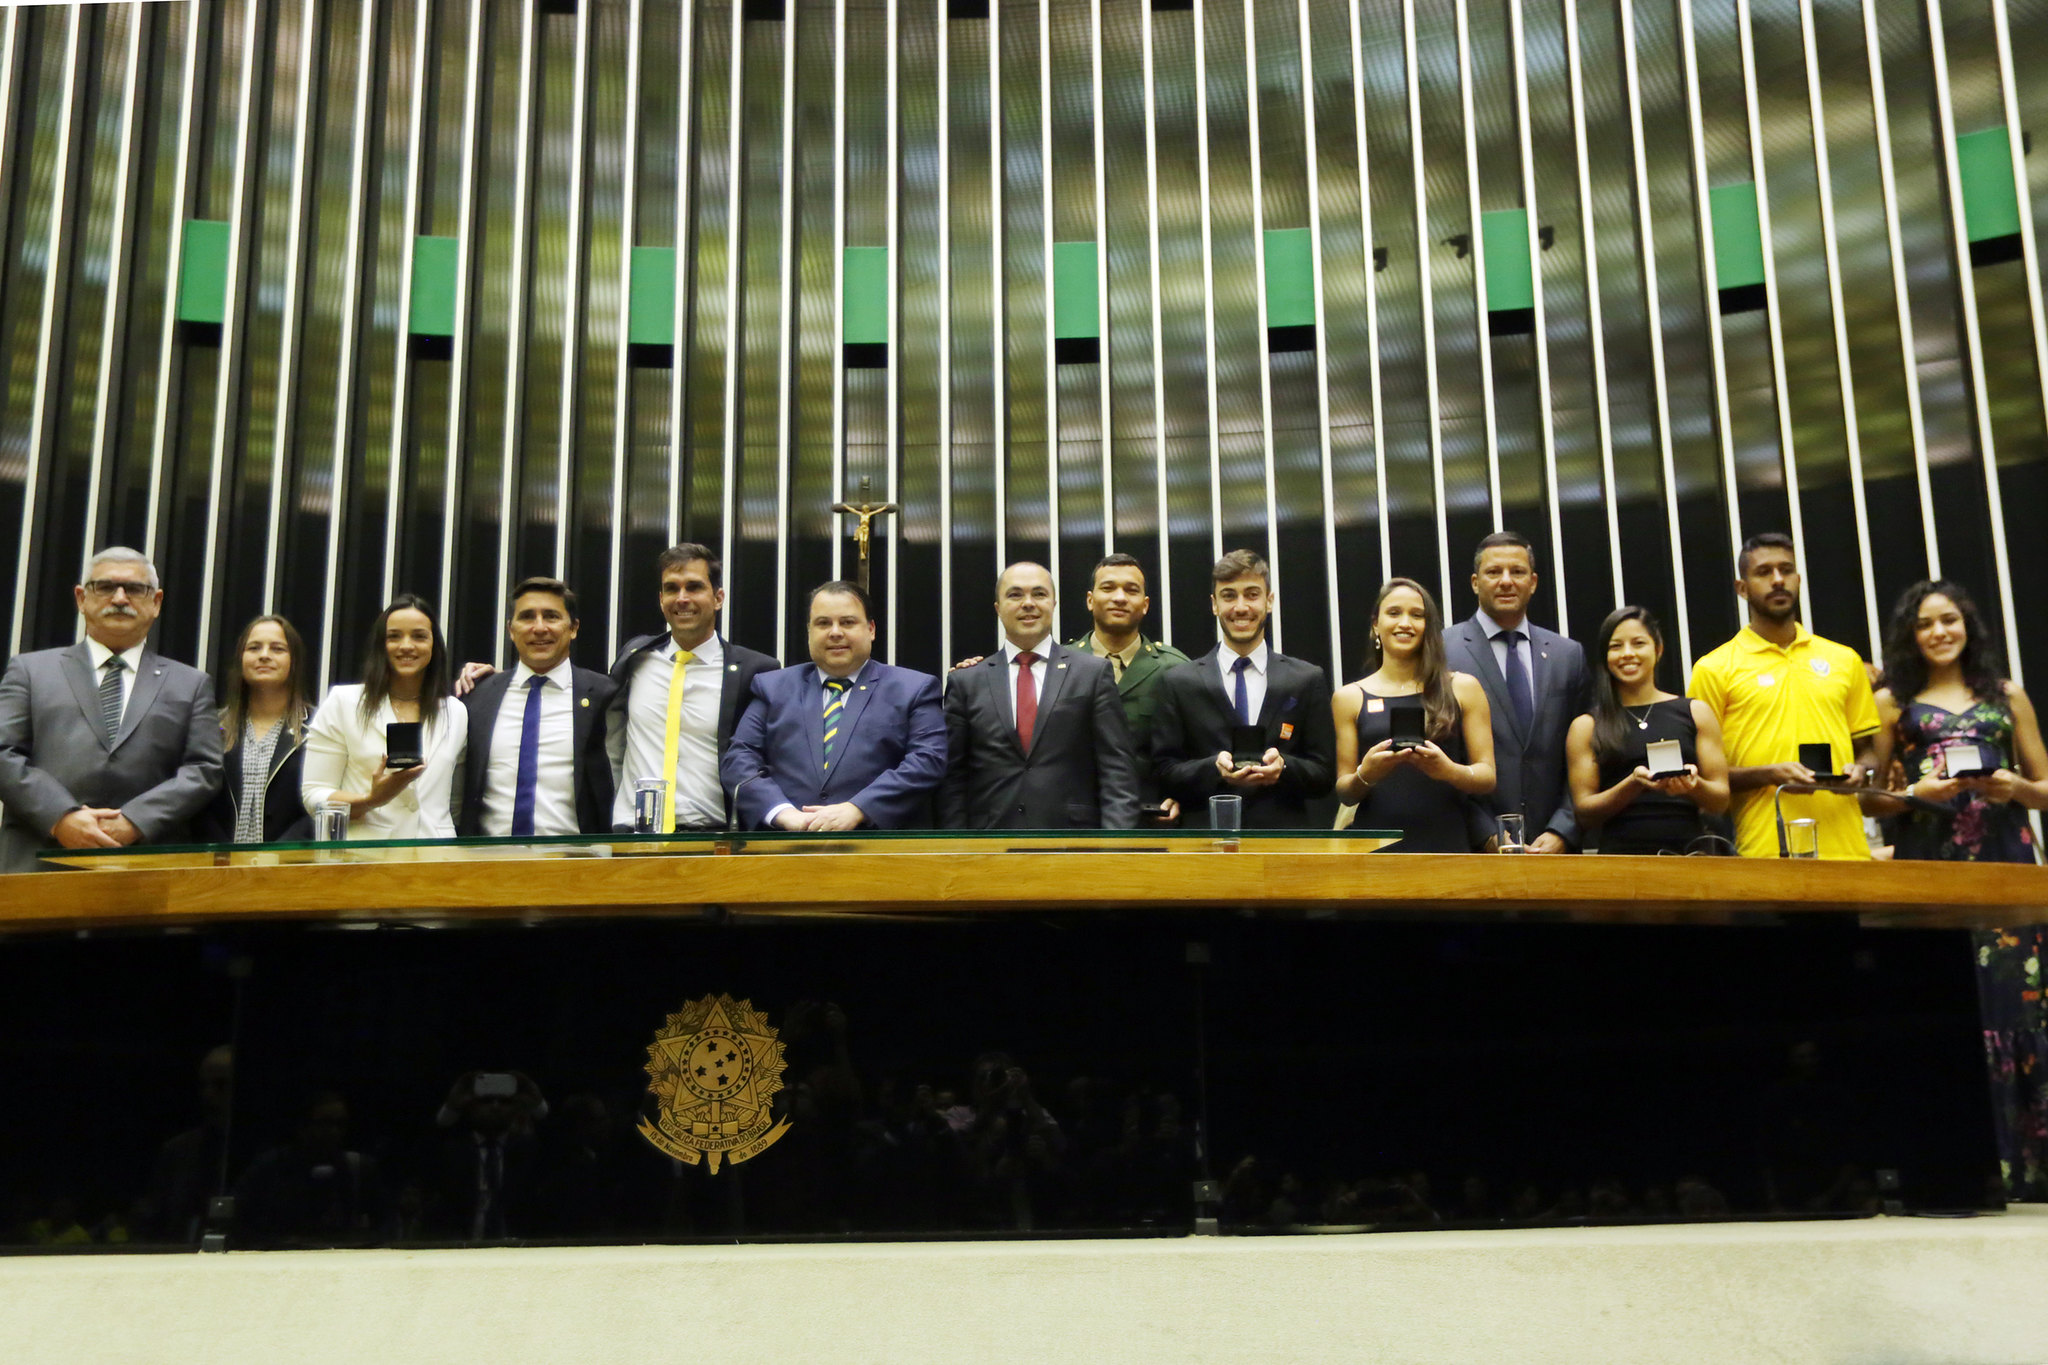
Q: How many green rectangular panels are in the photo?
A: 9